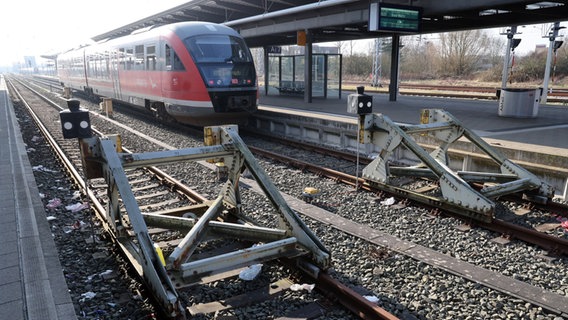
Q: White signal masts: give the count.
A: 2